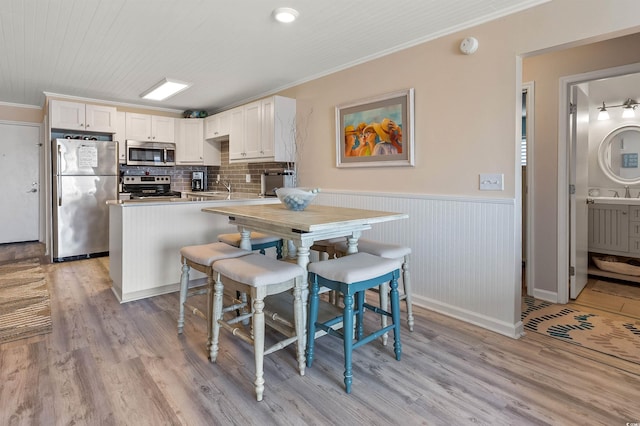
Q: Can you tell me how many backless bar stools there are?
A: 6